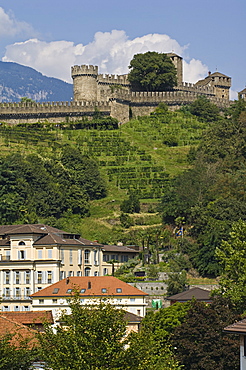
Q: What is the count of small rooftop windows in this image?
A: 5